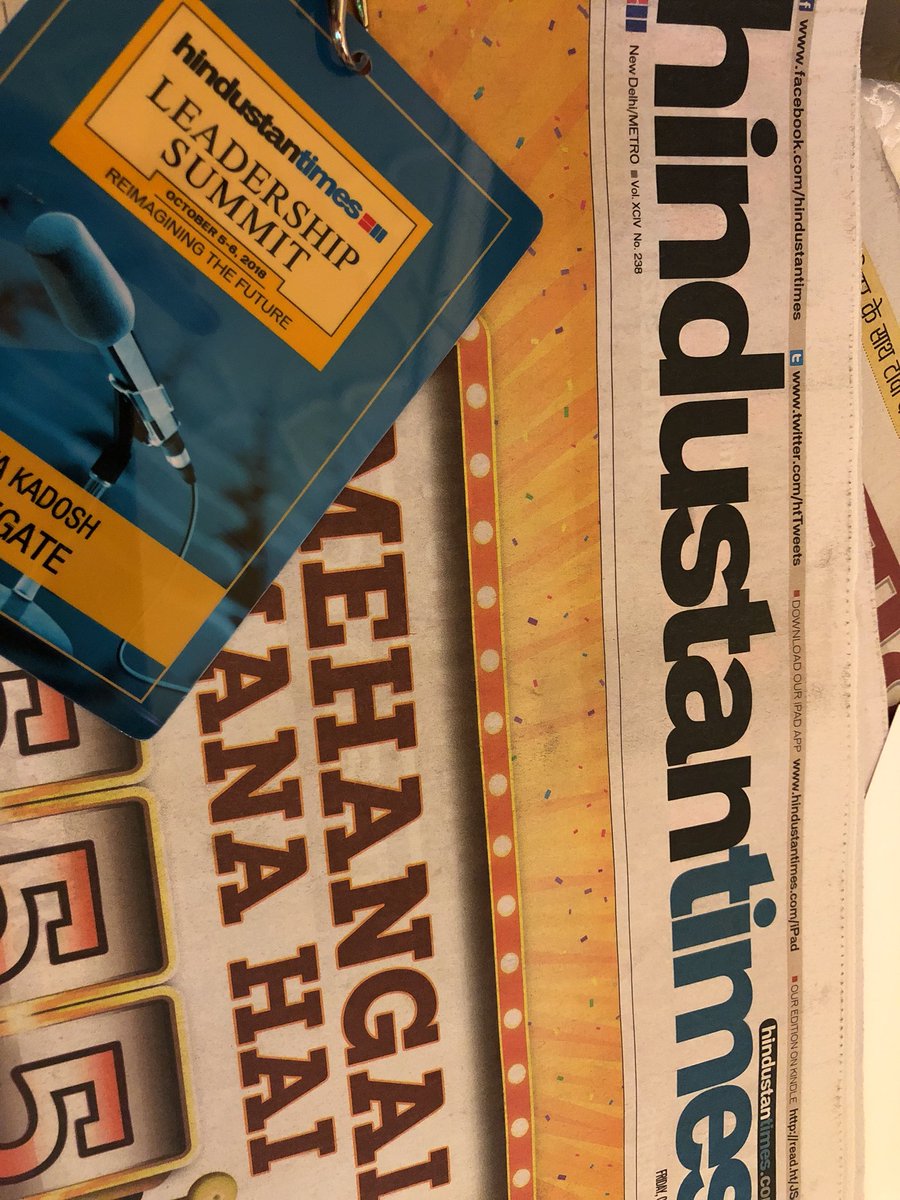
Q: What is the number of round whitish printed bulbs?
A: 15